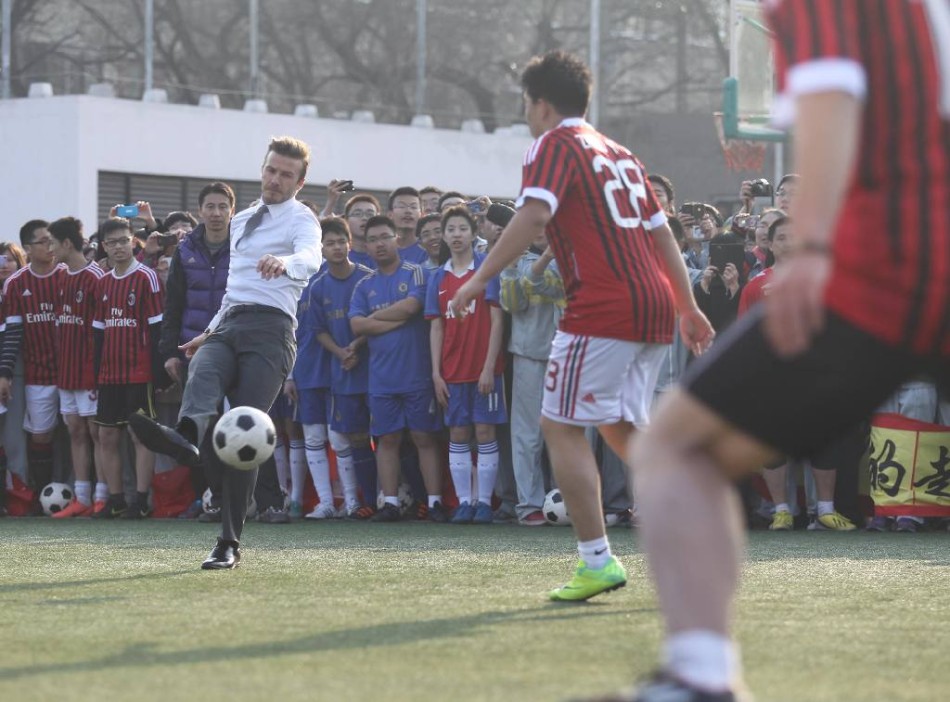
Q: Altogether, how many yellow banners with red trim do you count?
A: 1